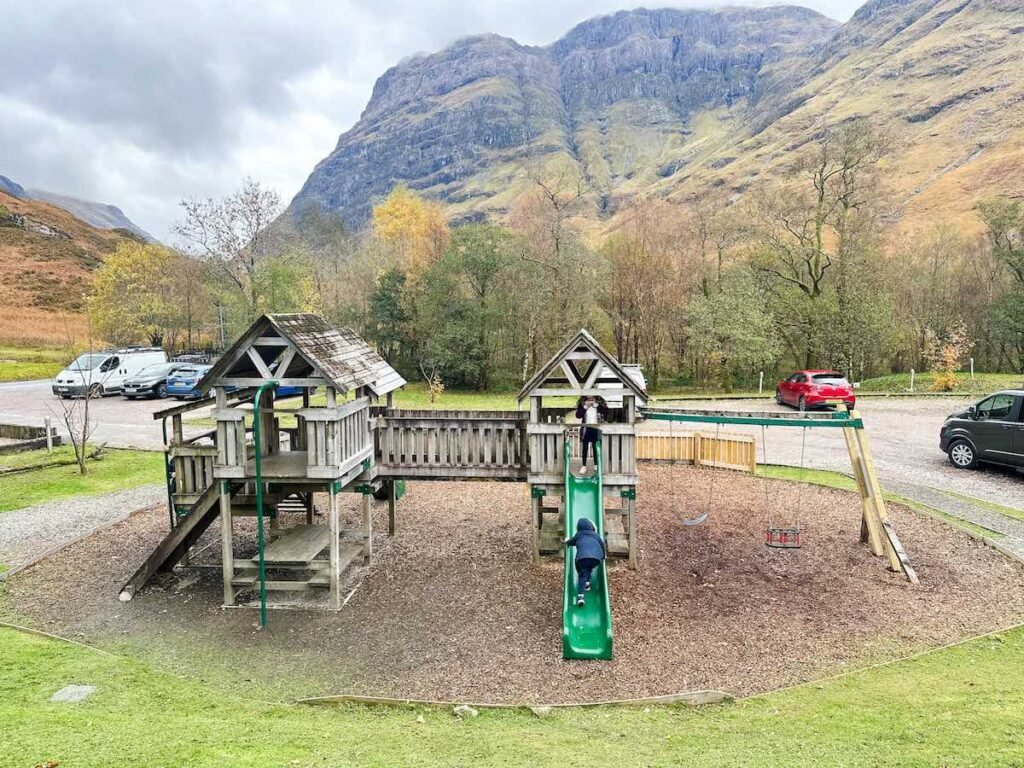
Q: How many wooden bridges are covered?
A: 0